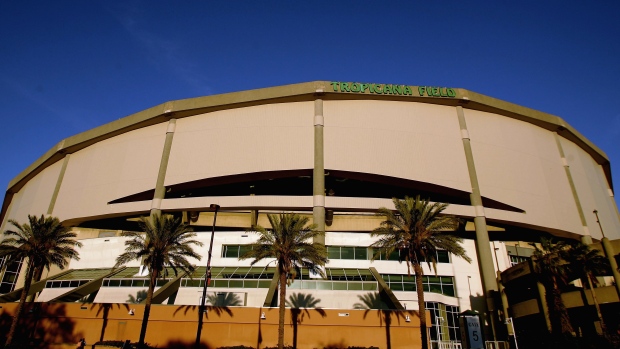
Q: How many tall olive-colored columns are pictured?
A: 5